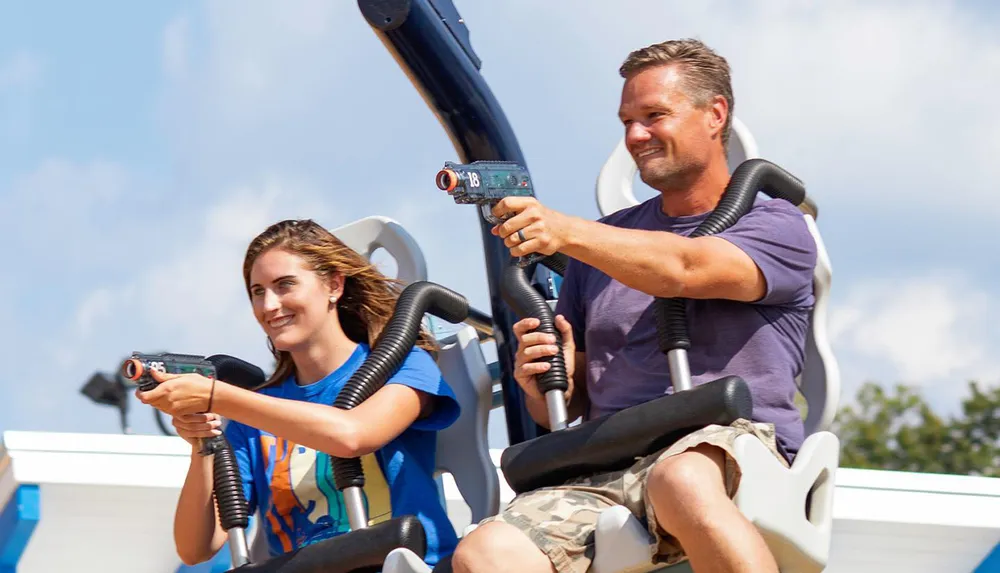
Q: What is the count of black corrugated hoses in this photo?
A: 4